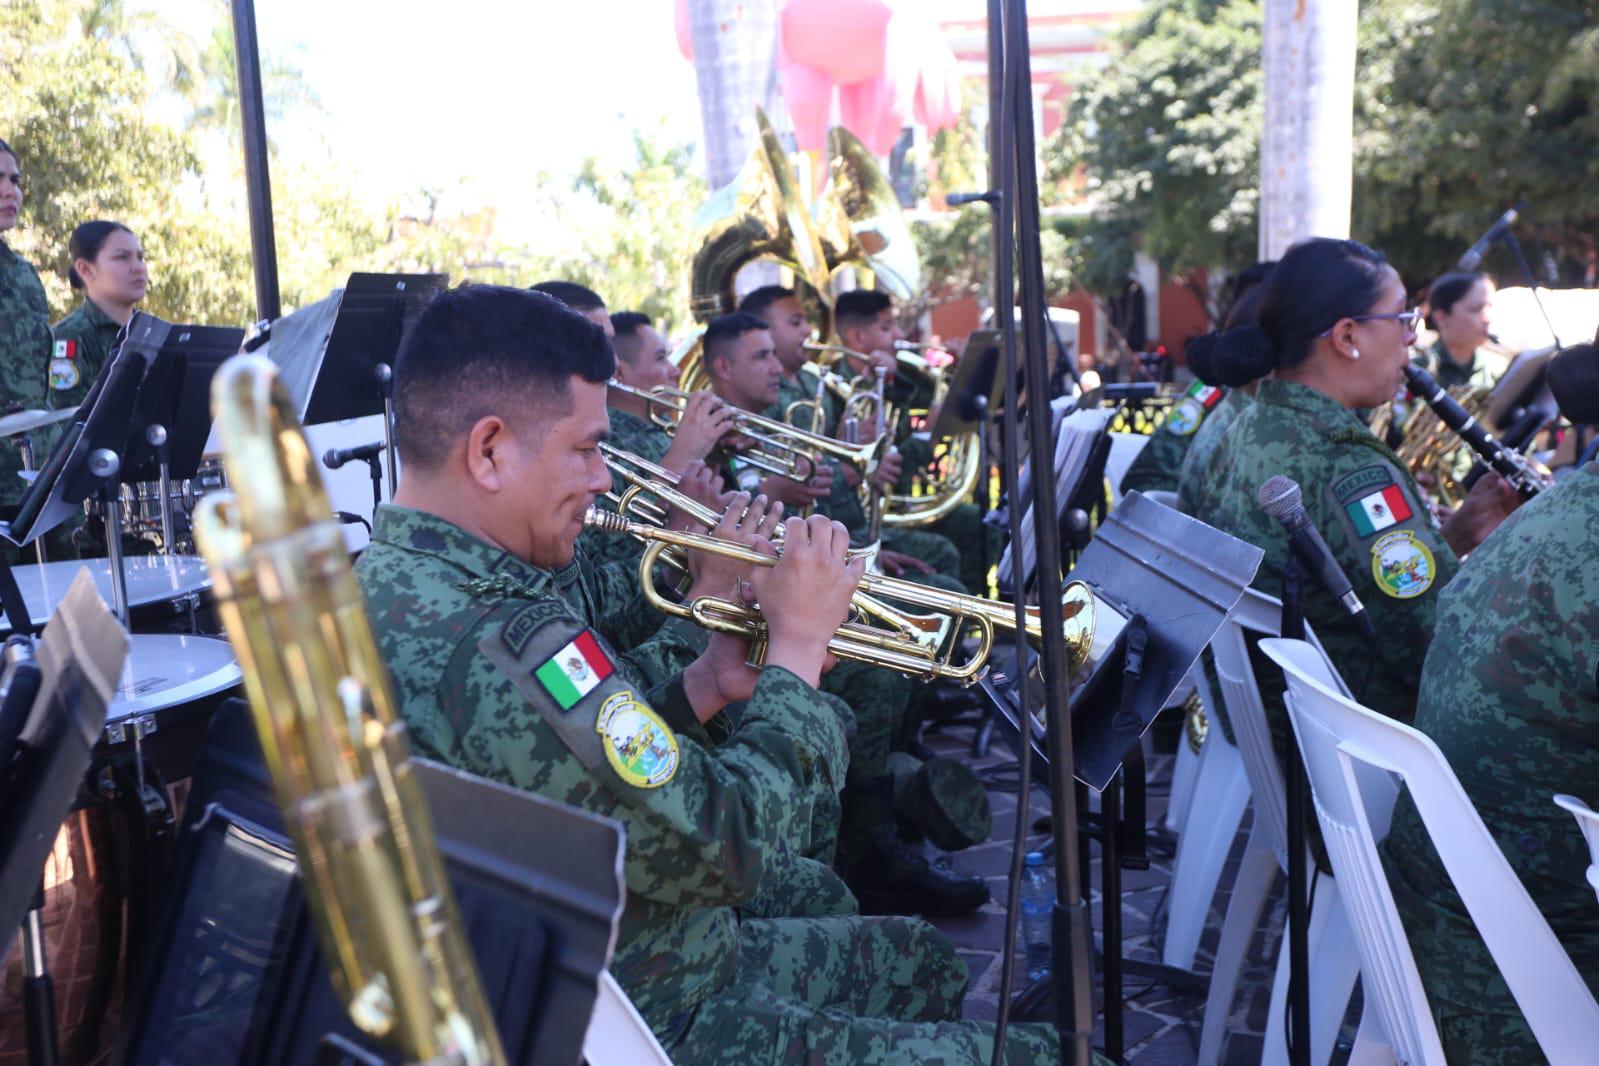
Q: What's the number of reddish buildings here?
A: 1